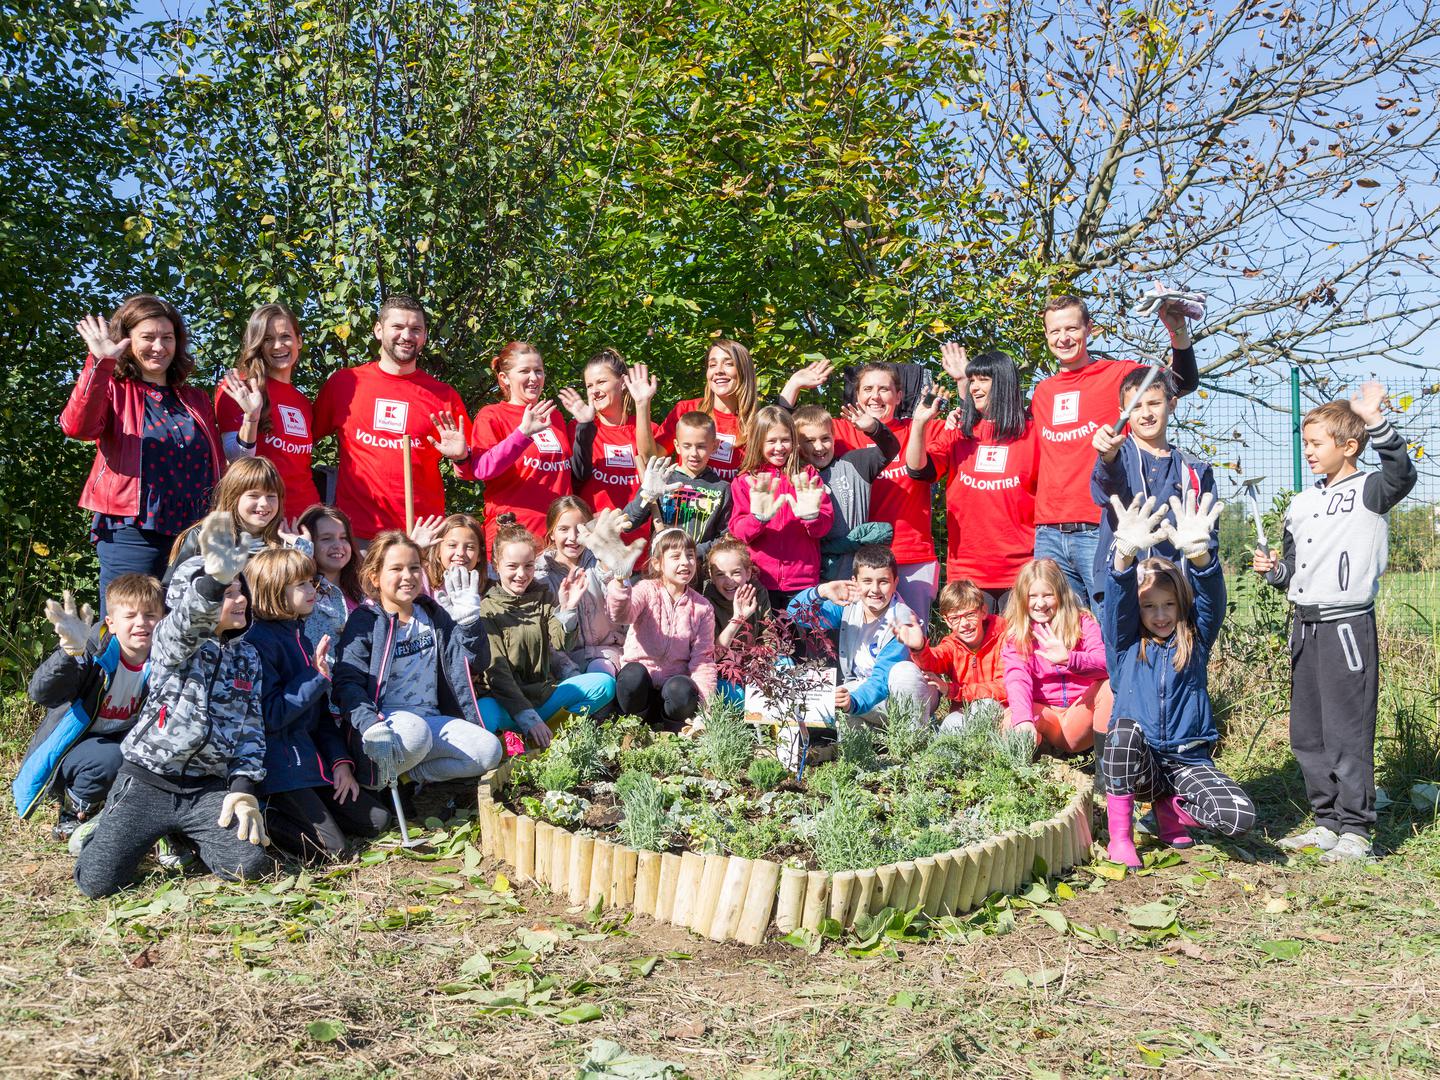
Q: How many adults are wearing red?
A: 9